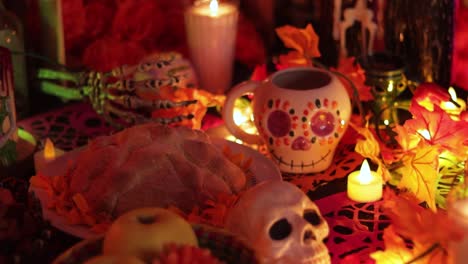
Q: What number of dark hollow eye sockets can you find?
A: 2